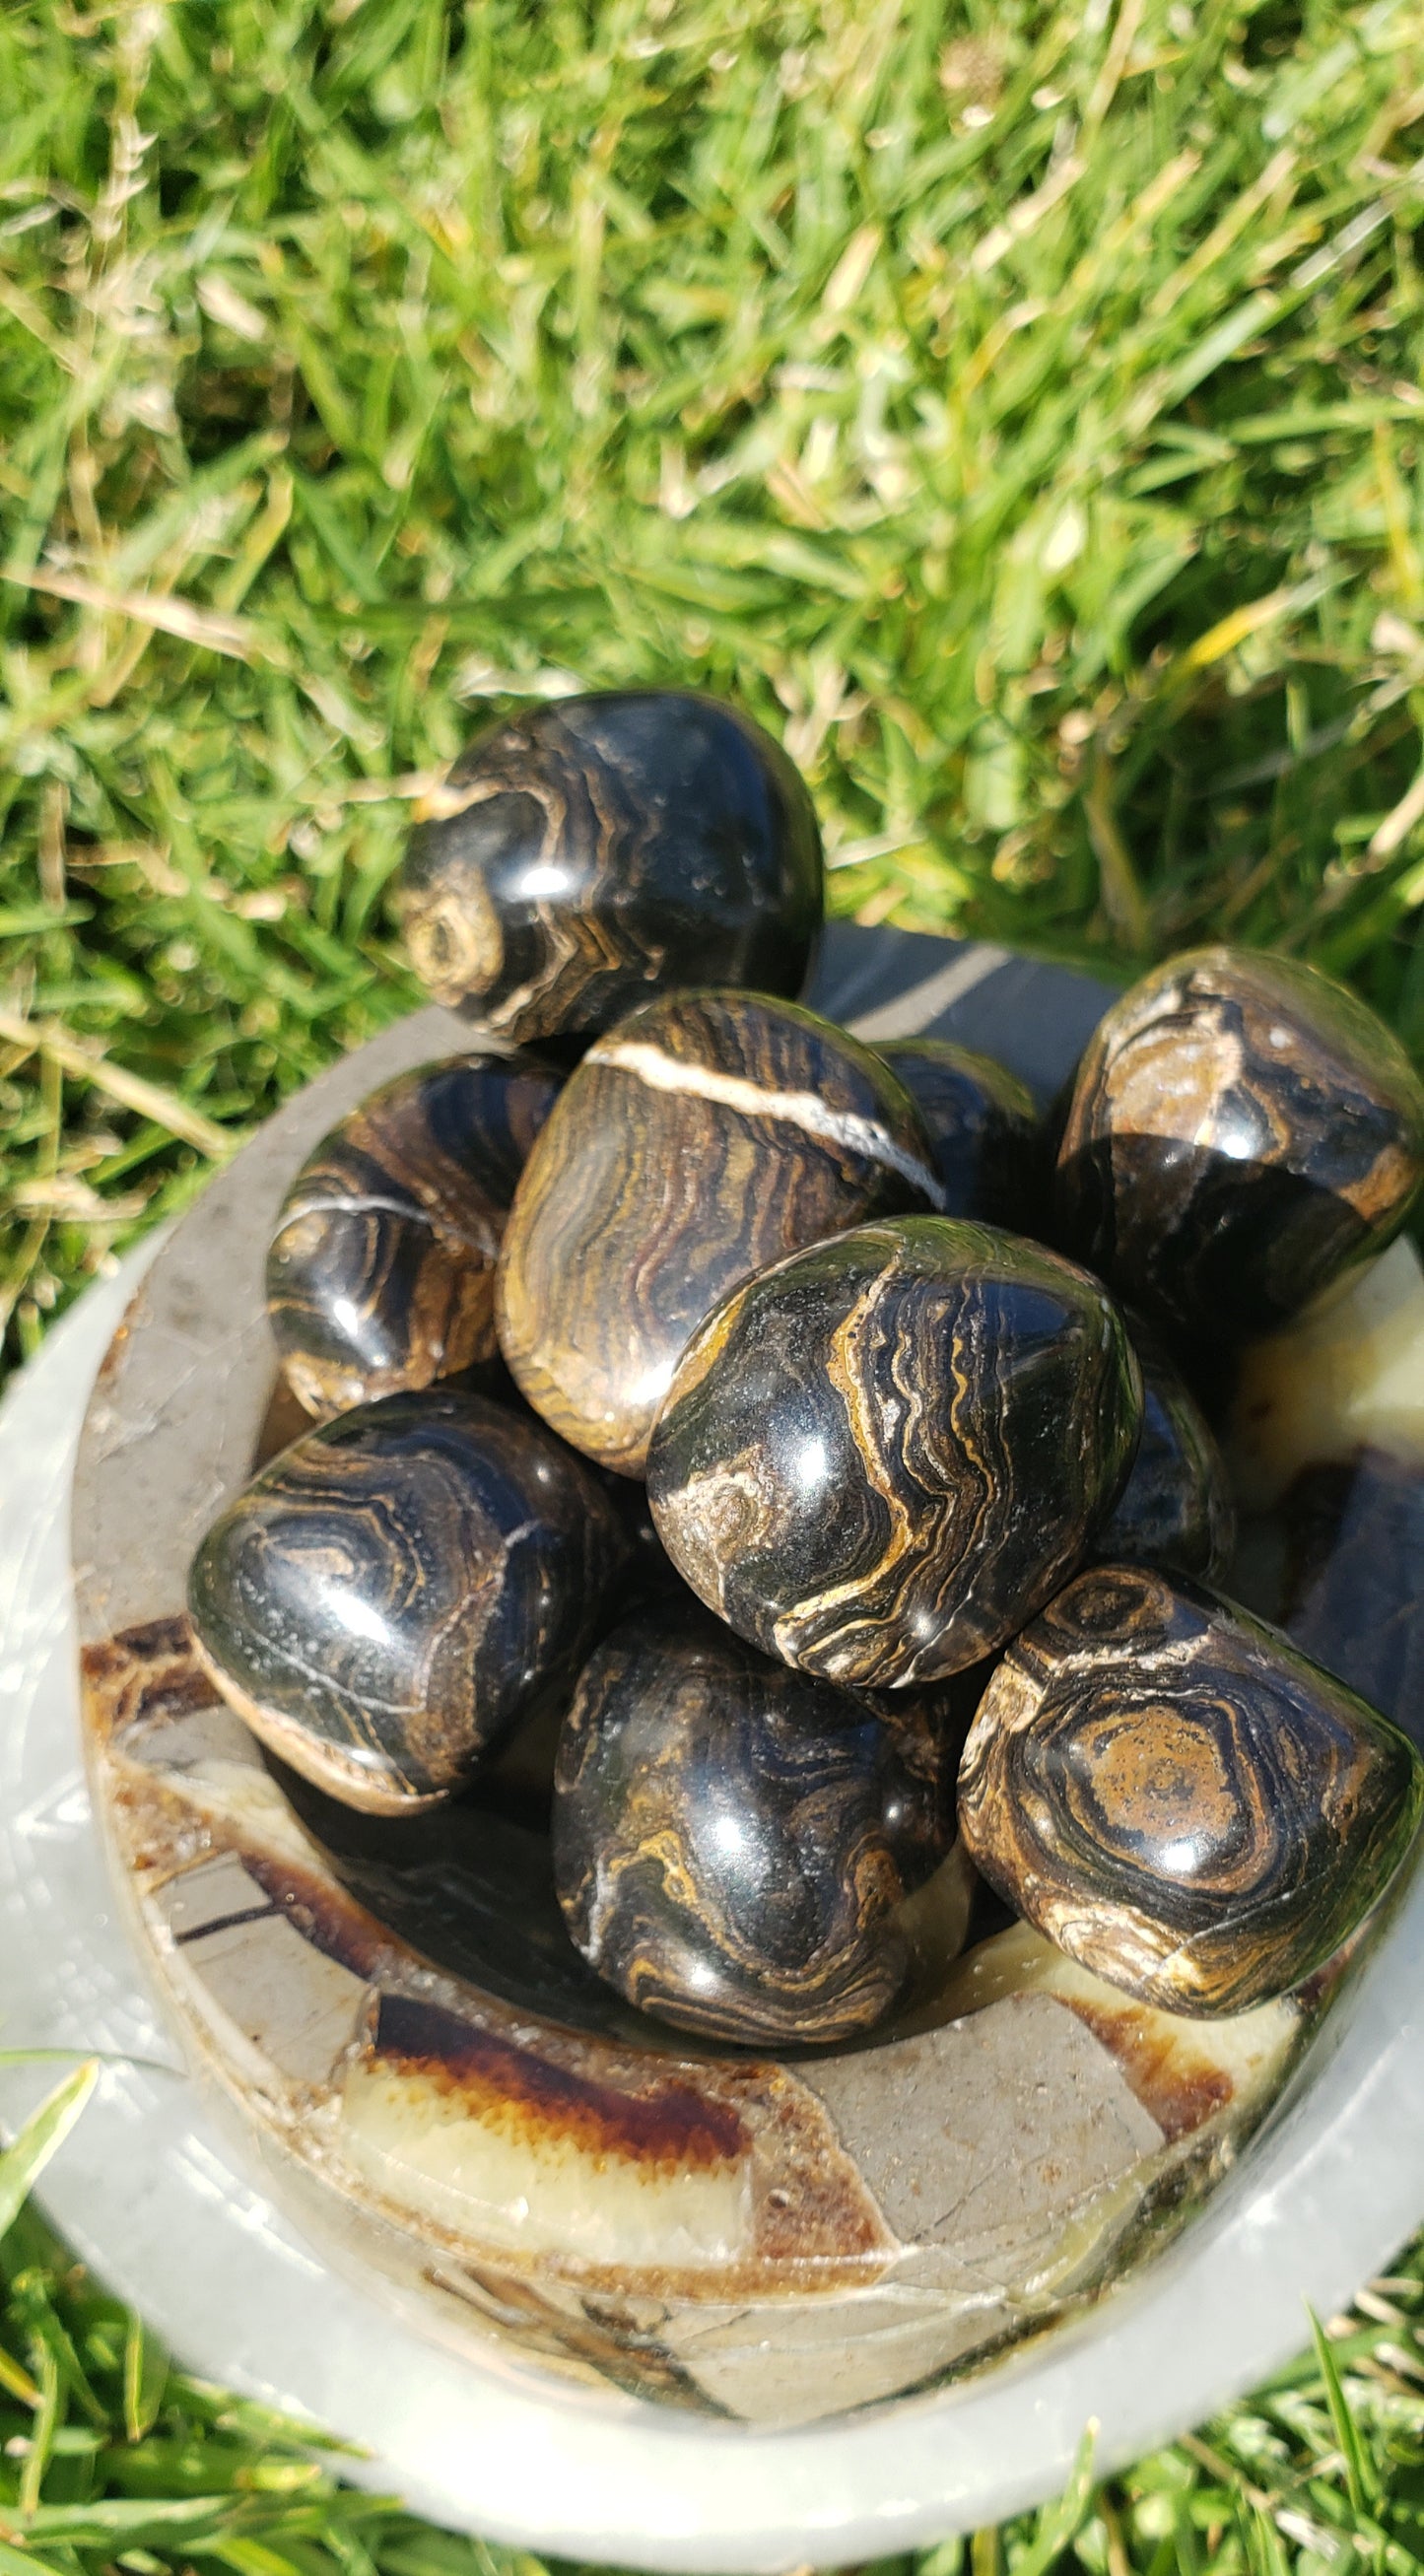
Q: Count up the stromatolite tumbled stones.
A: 10